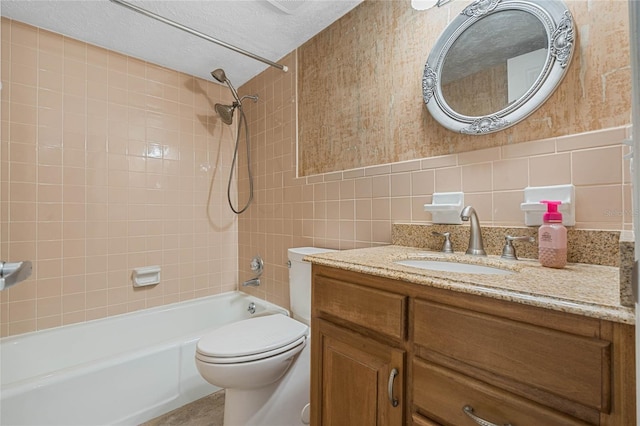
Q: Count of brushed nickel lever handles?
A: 2